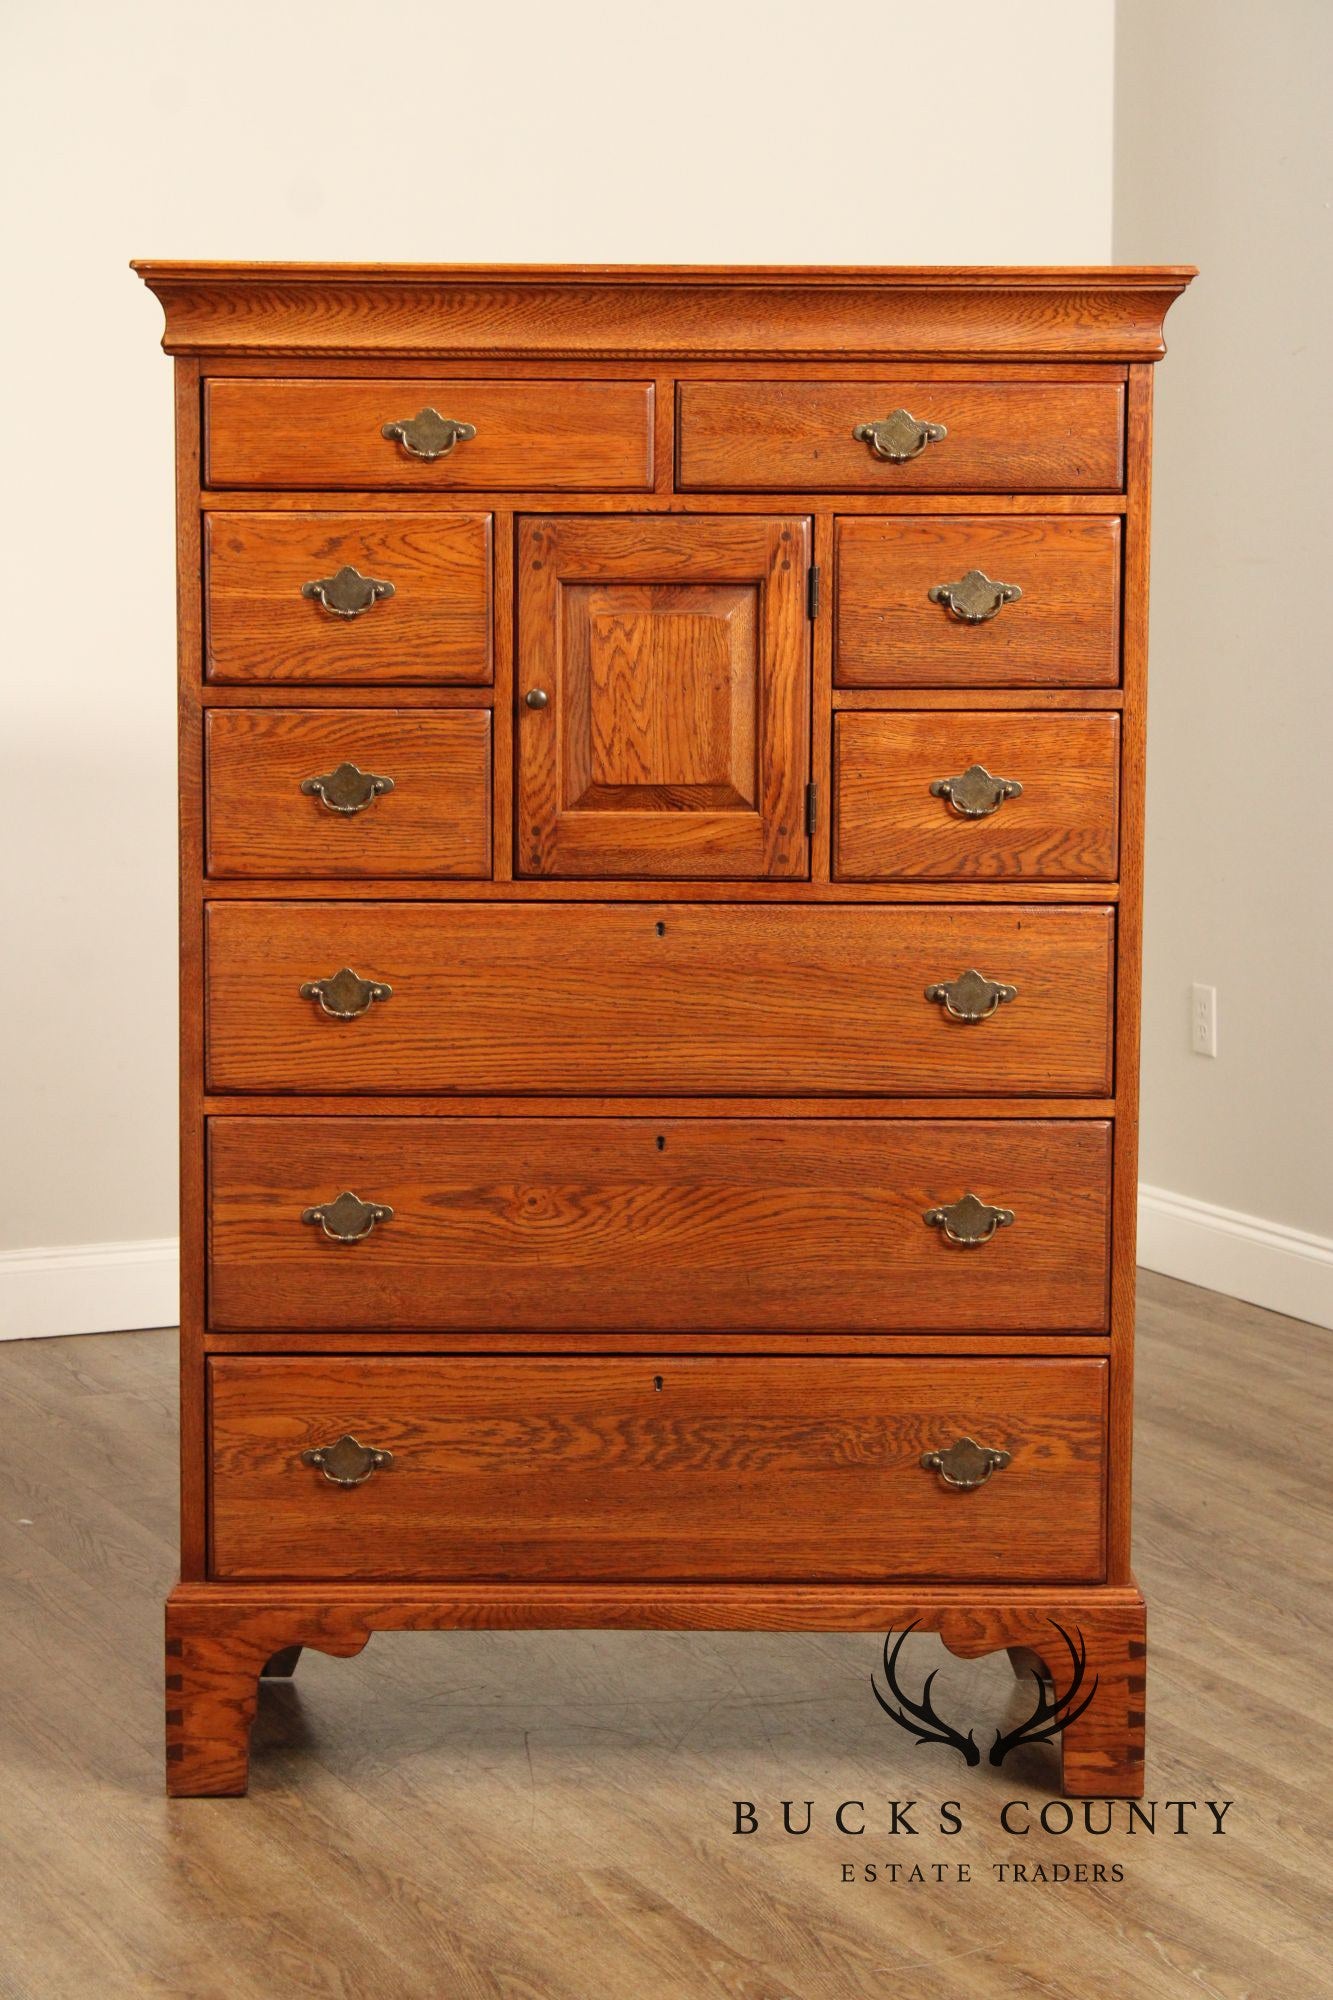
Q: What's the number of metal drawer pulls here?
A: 12